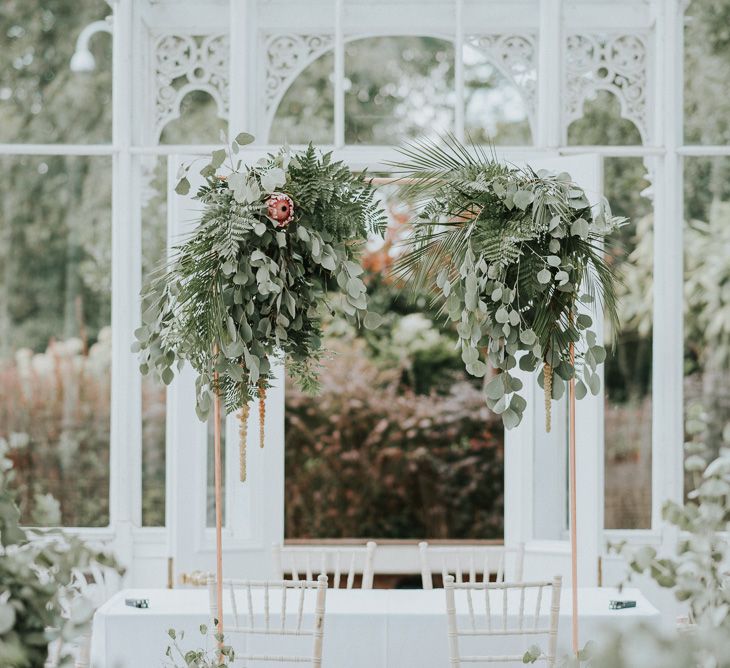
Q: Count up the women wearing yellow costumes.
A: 0